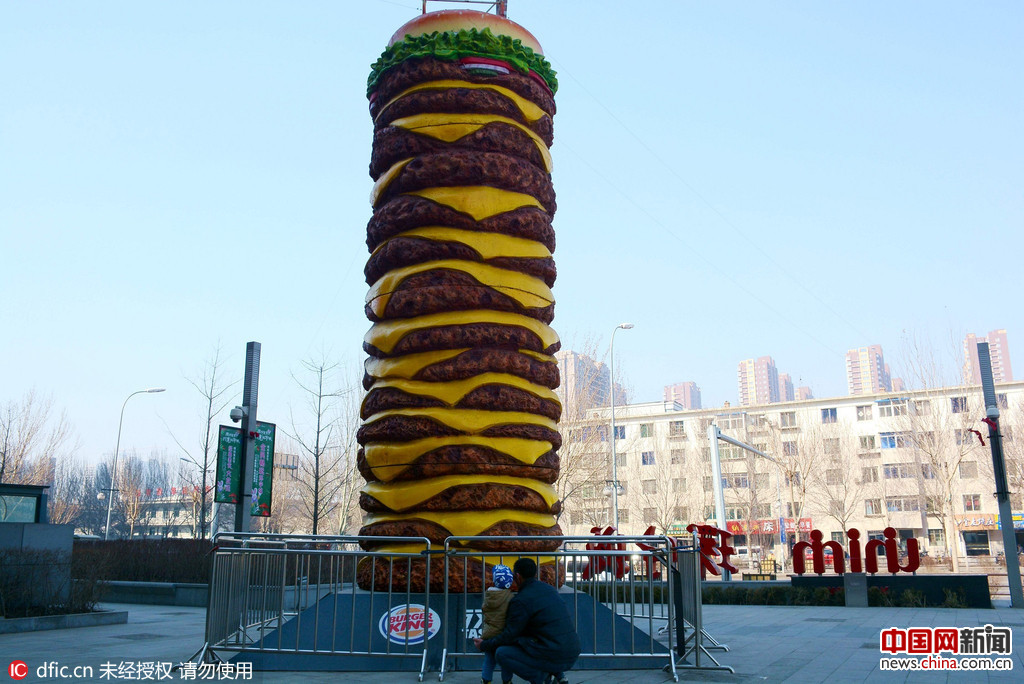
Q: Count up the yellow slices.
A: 14